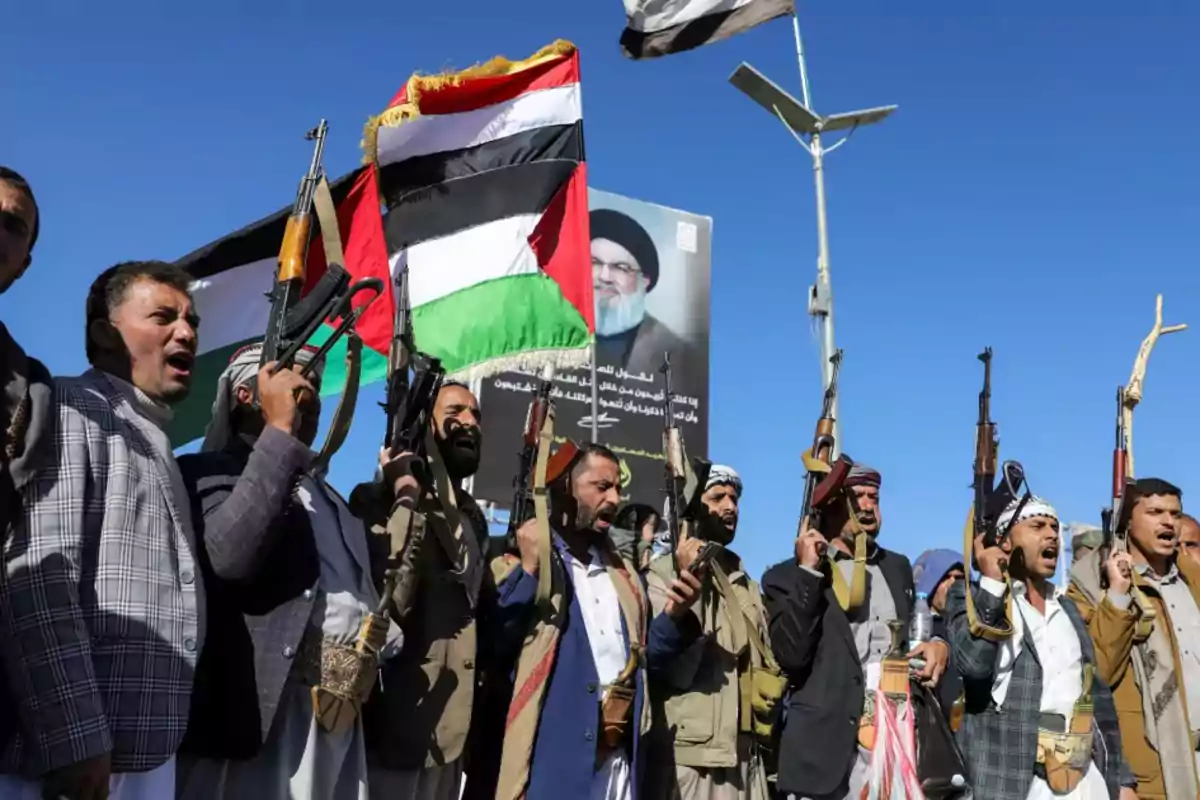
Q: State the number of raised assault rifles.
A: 7